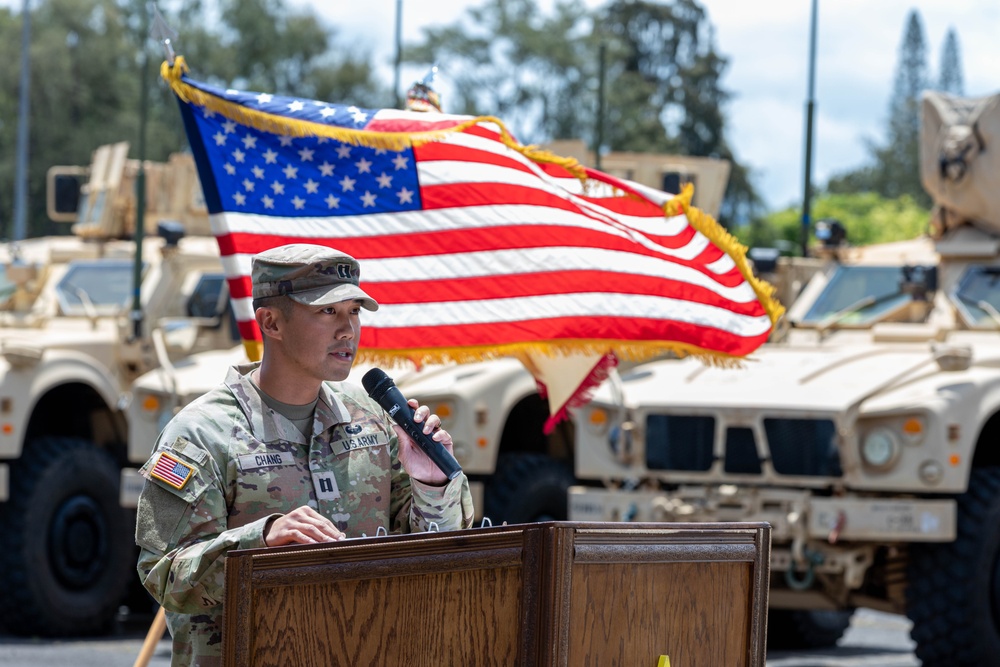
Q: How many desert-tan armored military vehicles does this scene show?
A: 3